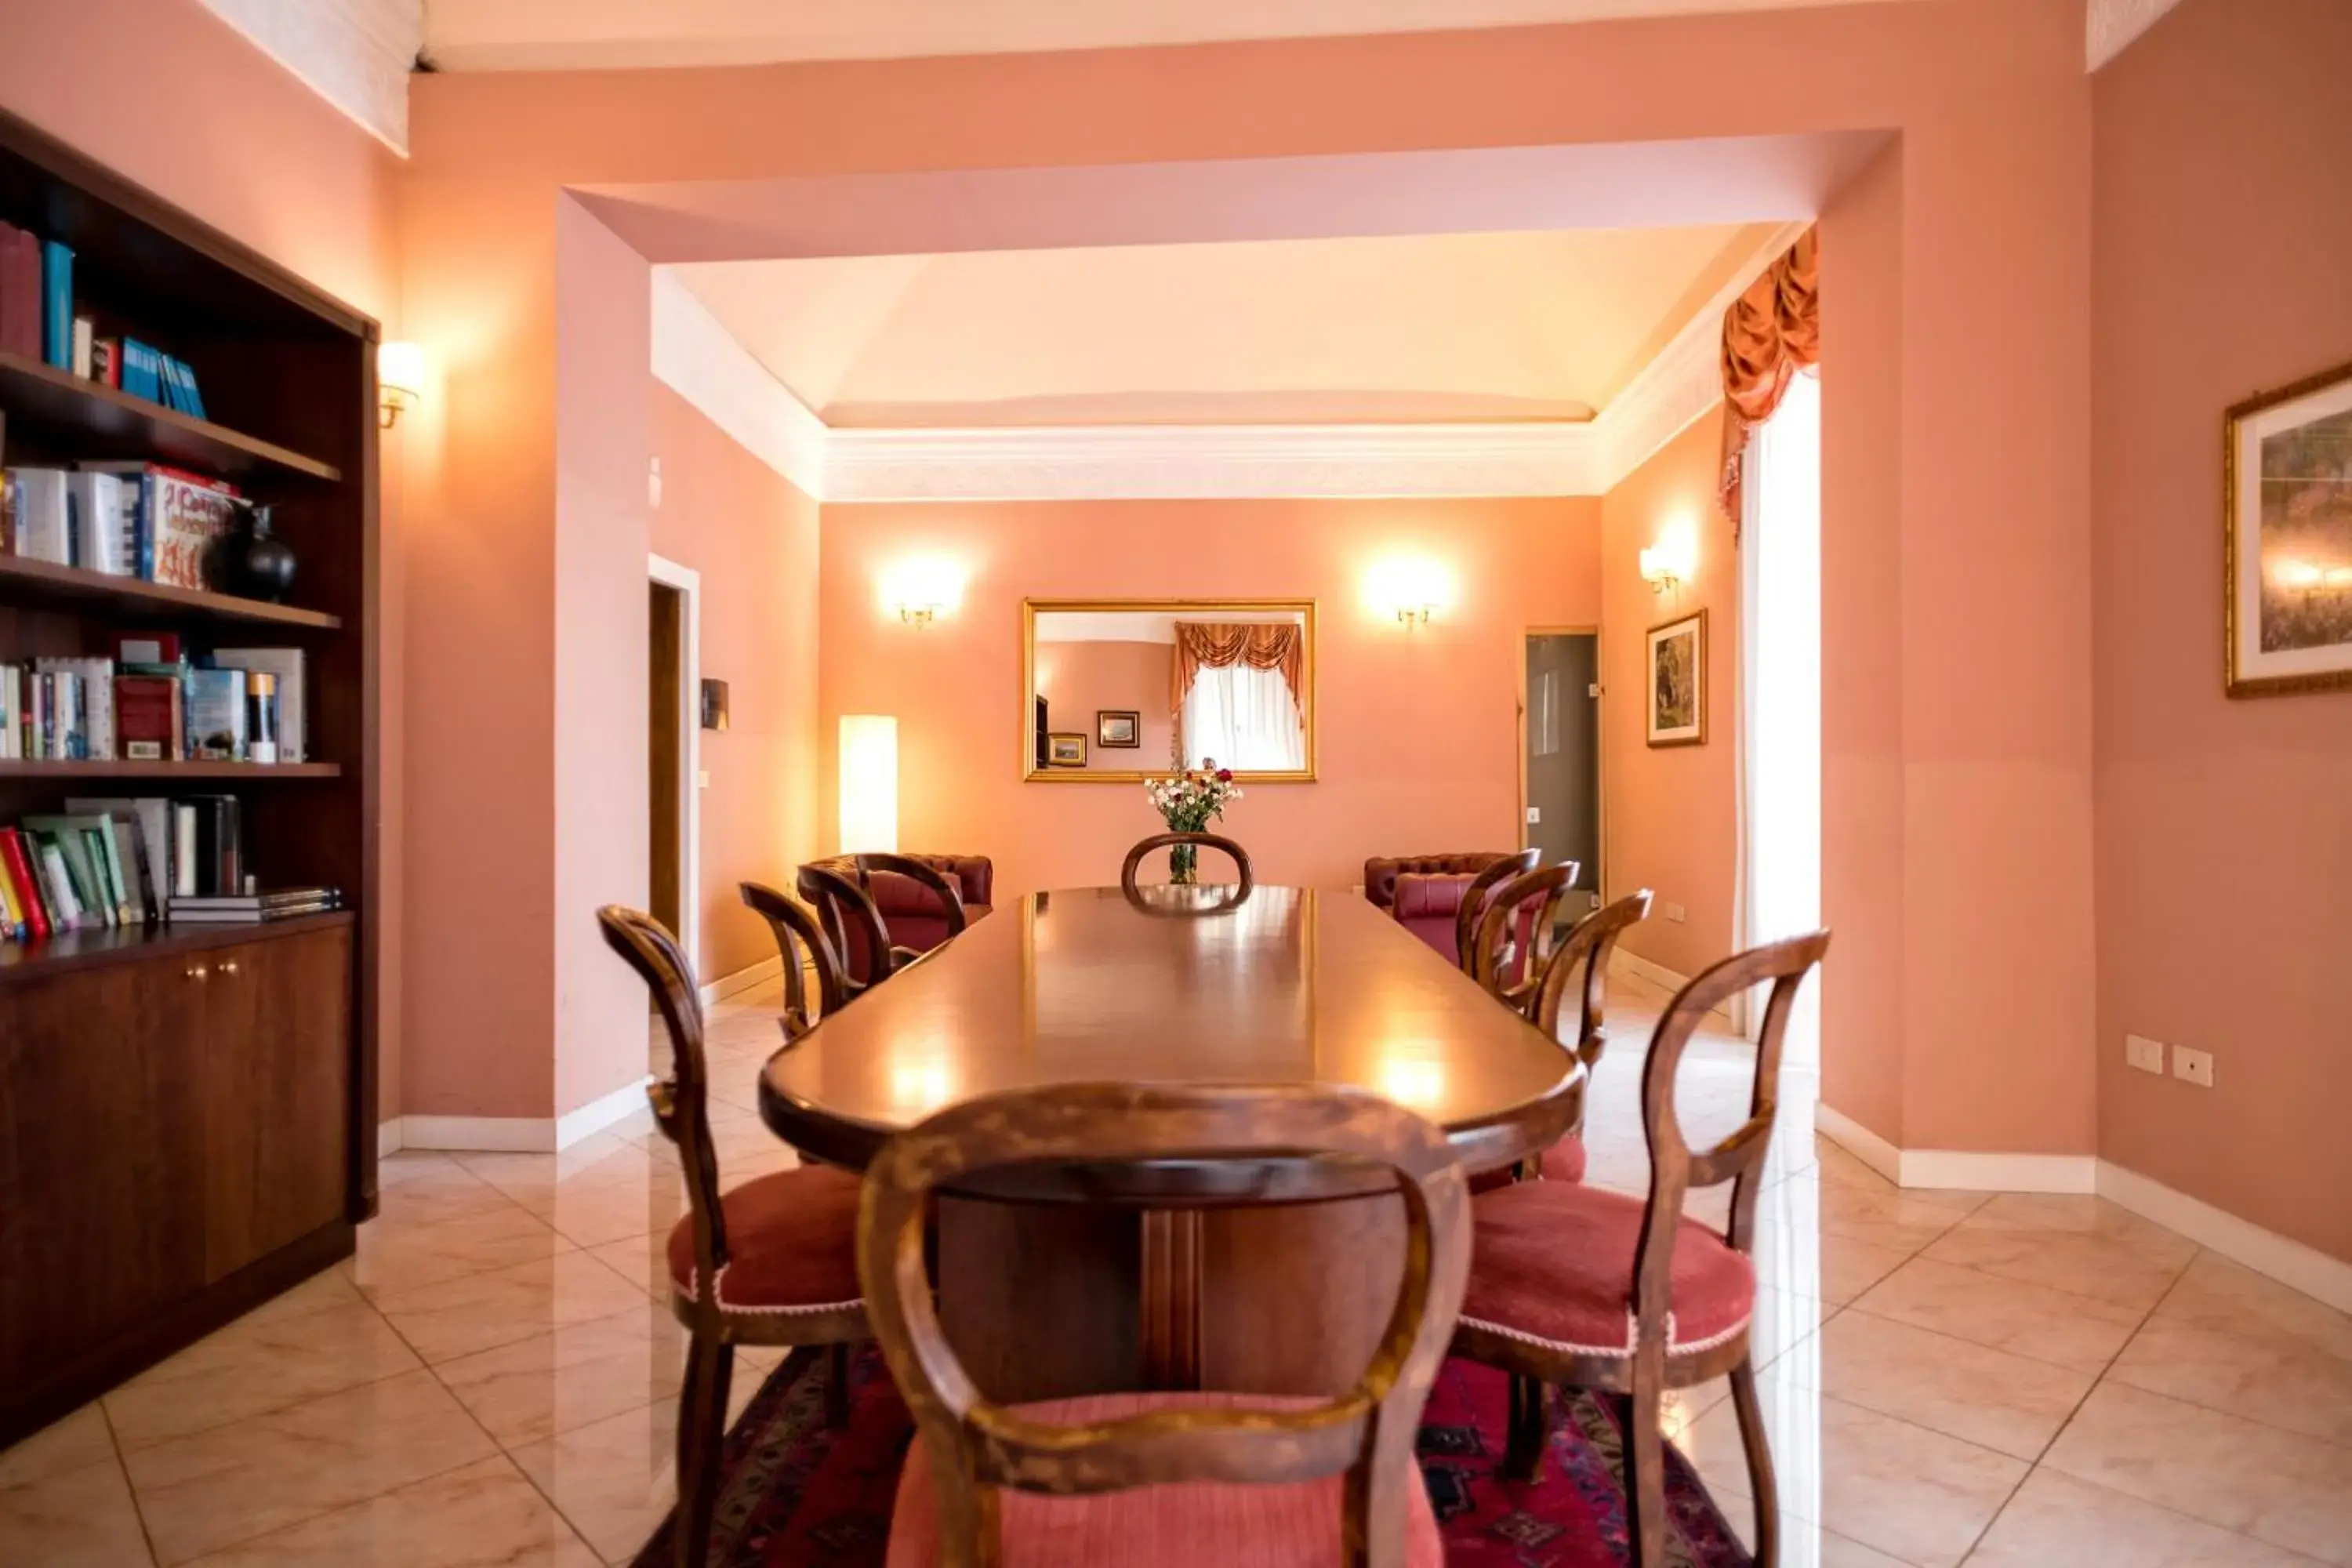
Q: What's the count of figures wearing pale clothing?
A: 0